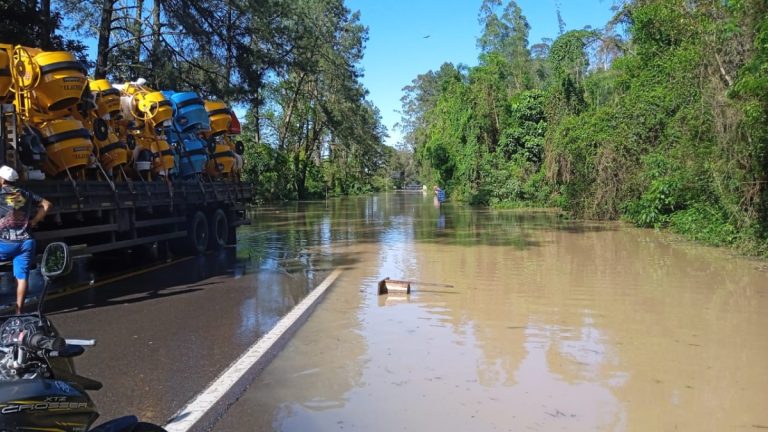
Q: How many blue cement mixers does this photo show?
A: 2